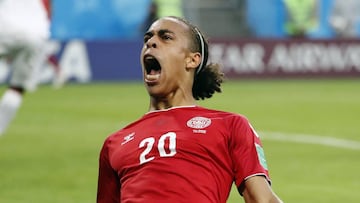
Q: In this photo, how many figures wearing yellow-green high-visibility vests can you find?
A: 2